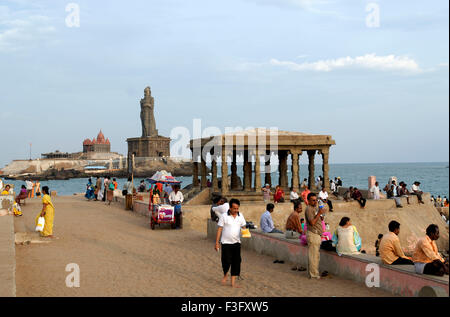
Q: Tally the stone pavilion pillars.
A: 12